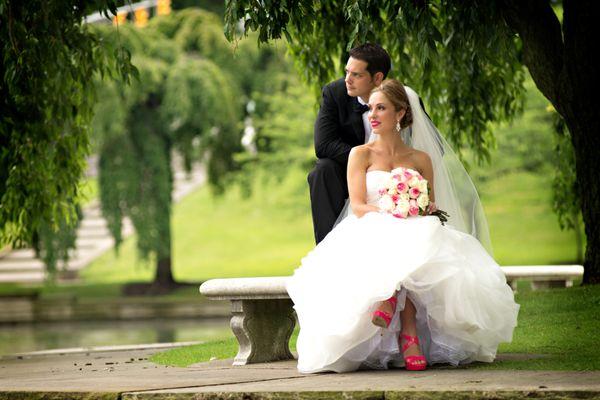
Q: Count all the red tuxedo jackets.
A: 0